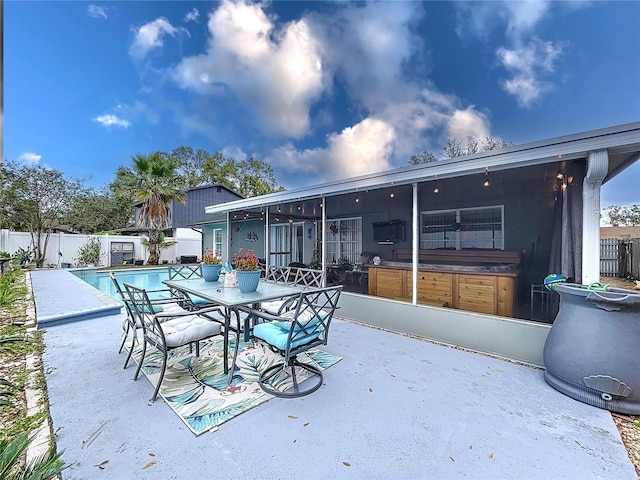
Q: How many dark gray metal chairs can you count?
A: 6